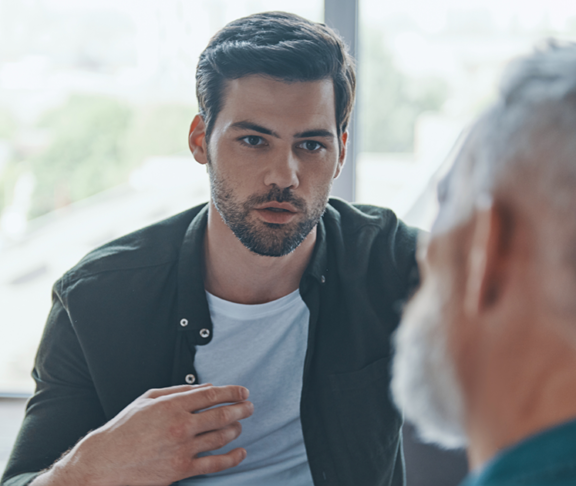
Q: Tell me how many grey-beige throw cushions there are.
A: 0